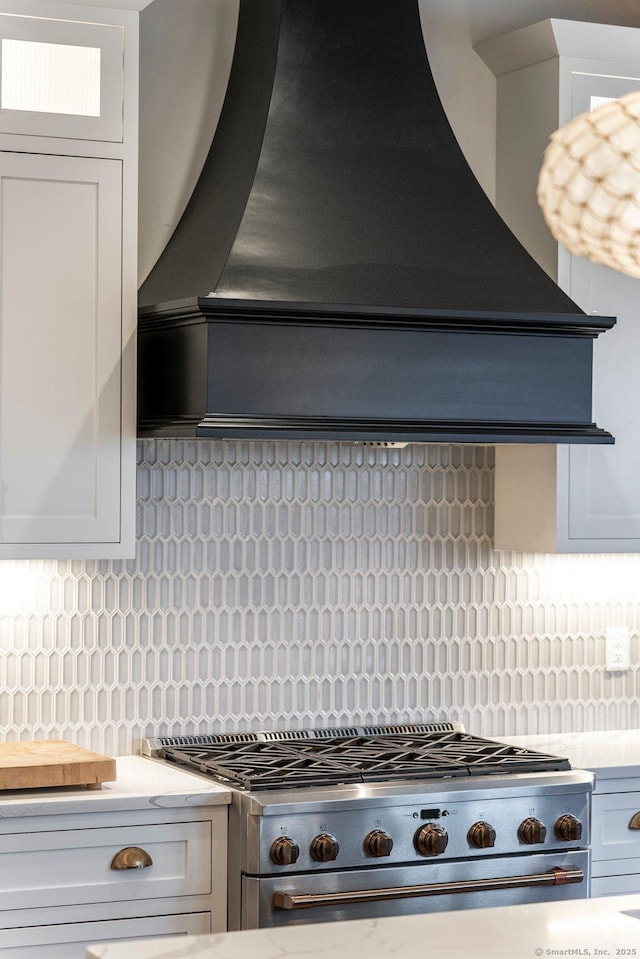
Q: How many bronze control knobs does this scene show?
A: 7